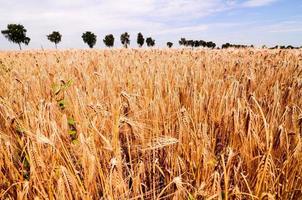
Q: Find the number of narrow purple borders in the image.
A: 0